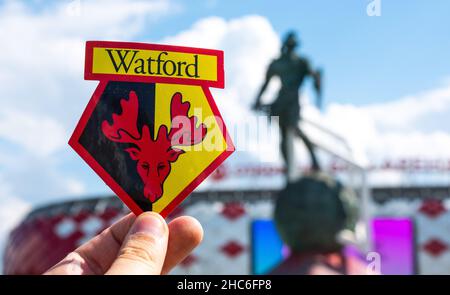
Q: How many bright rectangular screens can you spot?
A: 2